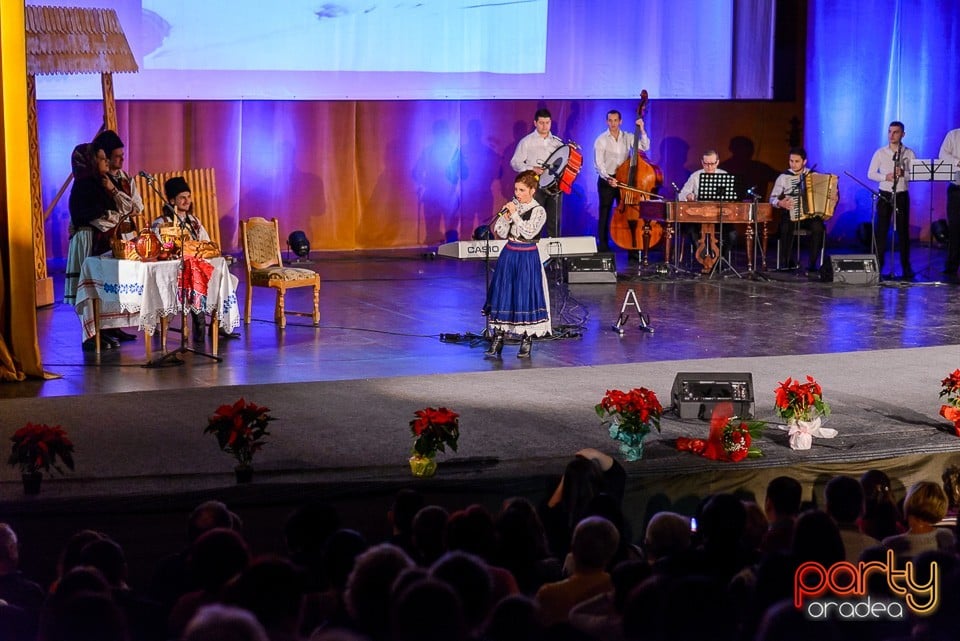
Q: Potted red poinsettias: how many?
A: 6